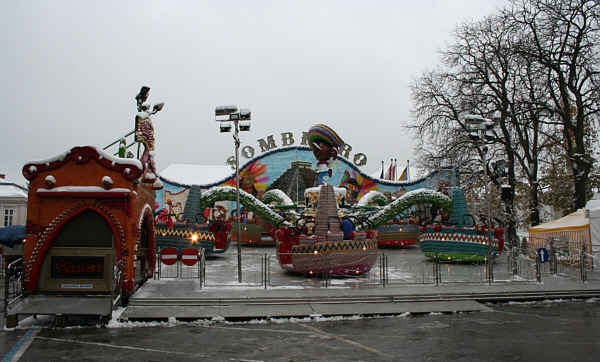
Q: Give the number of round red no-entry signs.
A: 2